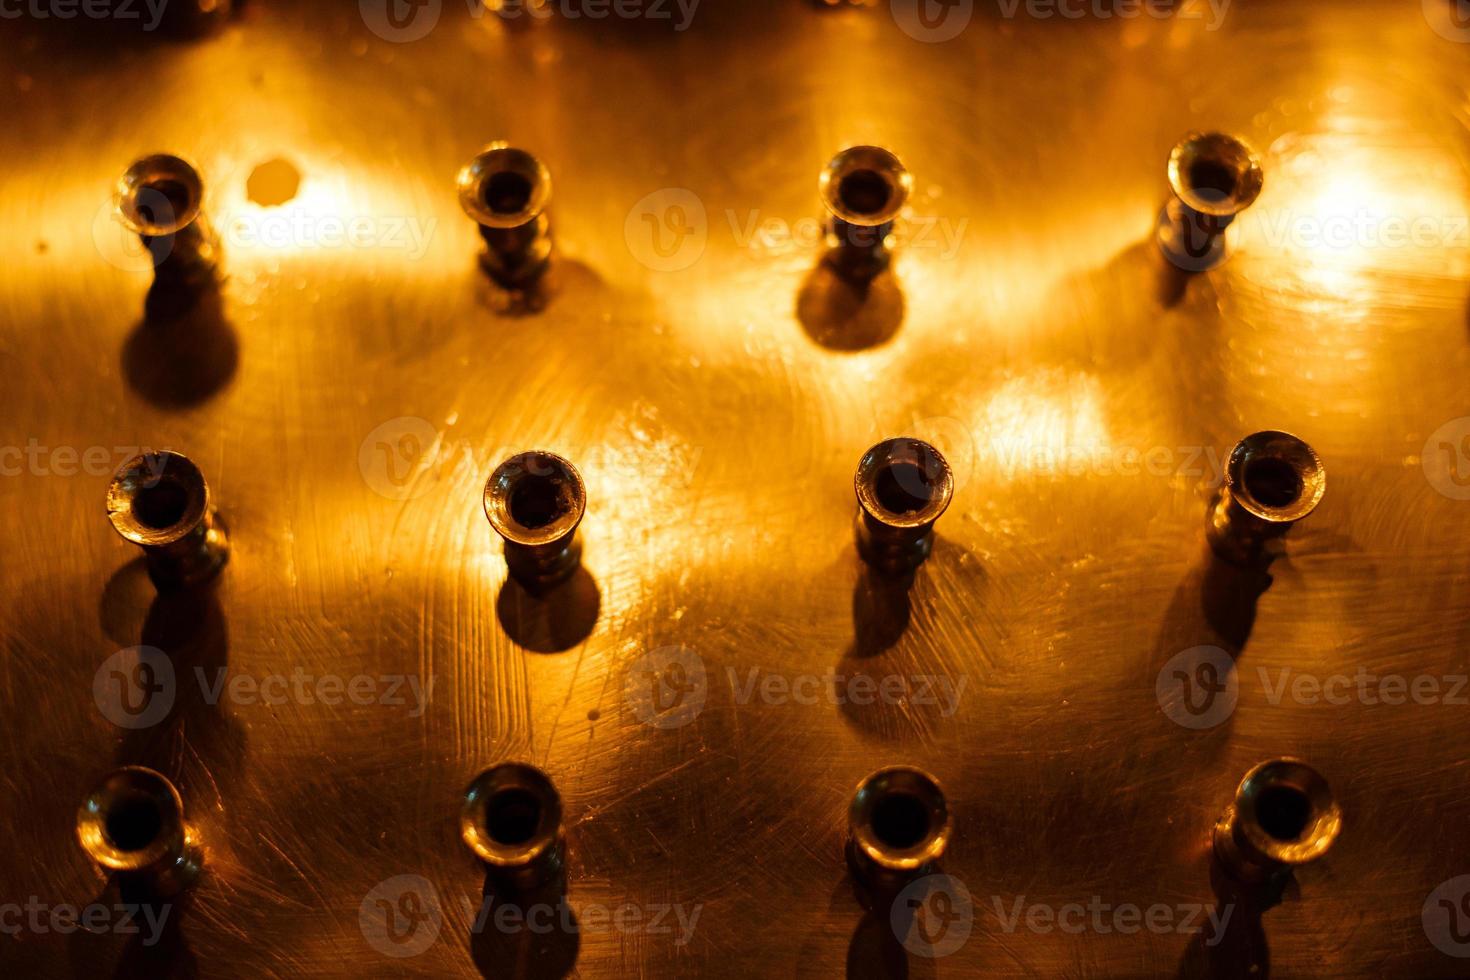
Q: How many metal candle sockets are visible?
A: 12